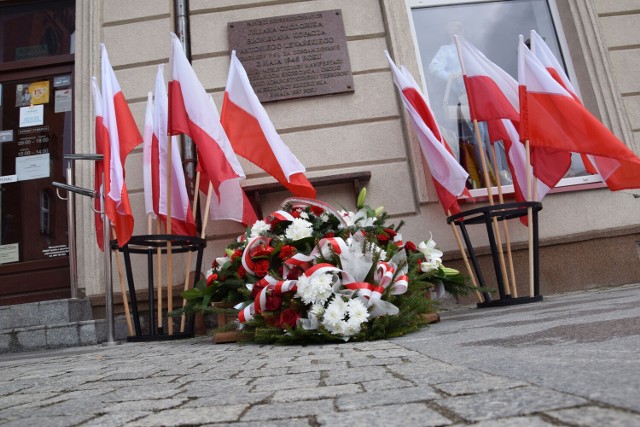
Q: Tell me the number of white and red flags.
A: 12